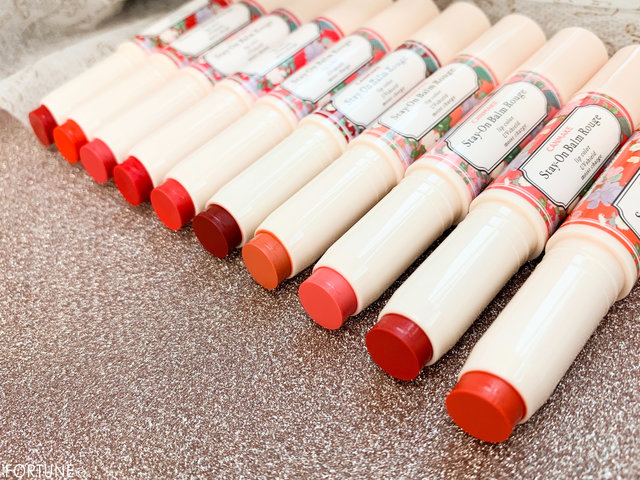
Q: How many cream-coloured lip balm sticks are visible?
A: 10